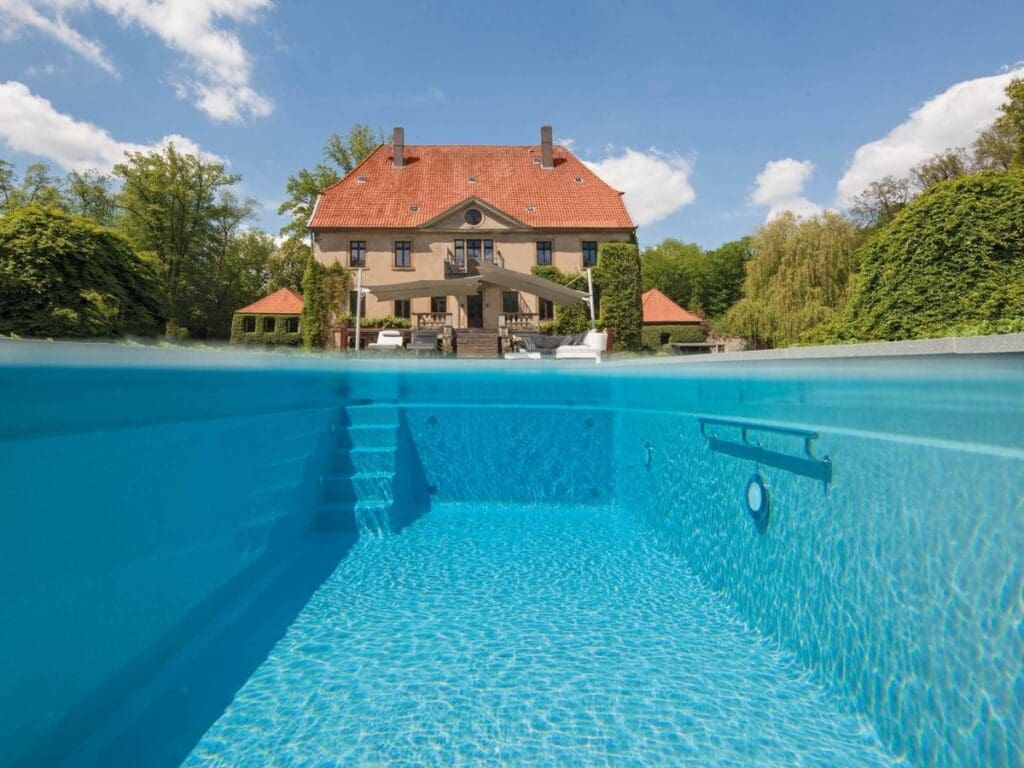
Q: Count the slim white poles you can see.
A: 2